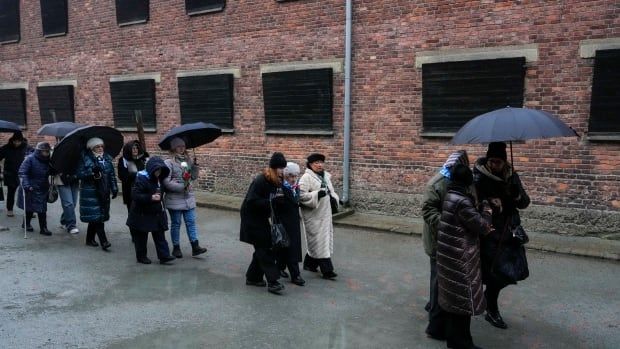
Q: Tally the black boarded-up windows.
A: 11